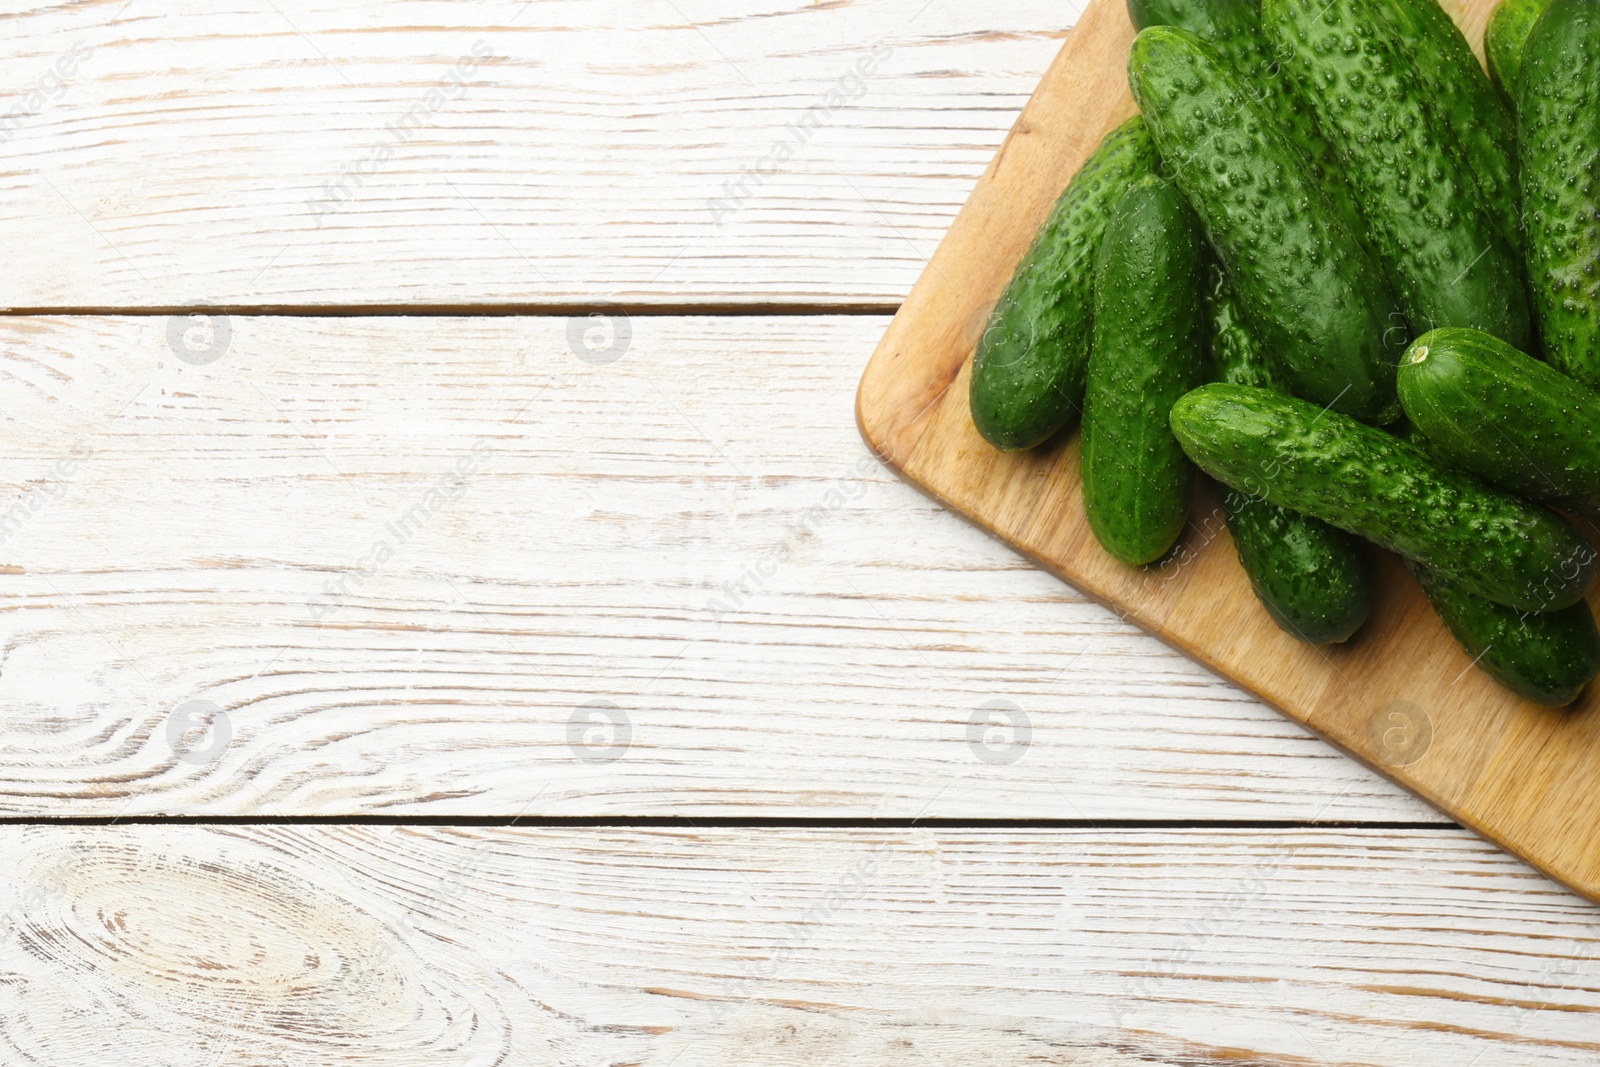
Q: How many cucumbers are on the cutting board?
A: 12